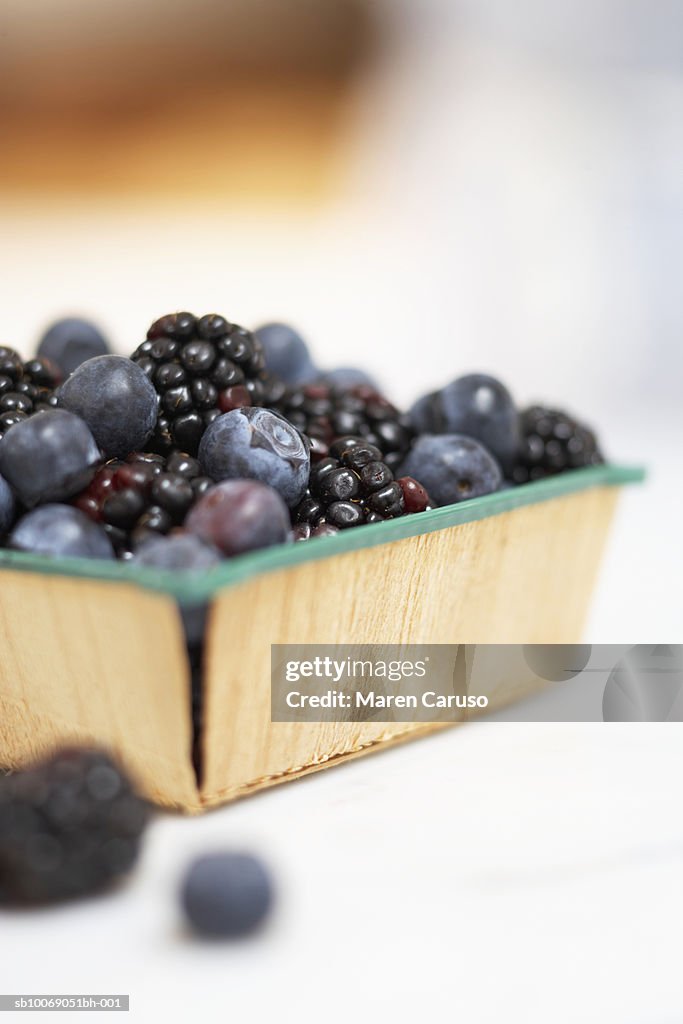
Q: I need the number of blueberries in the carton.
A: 13